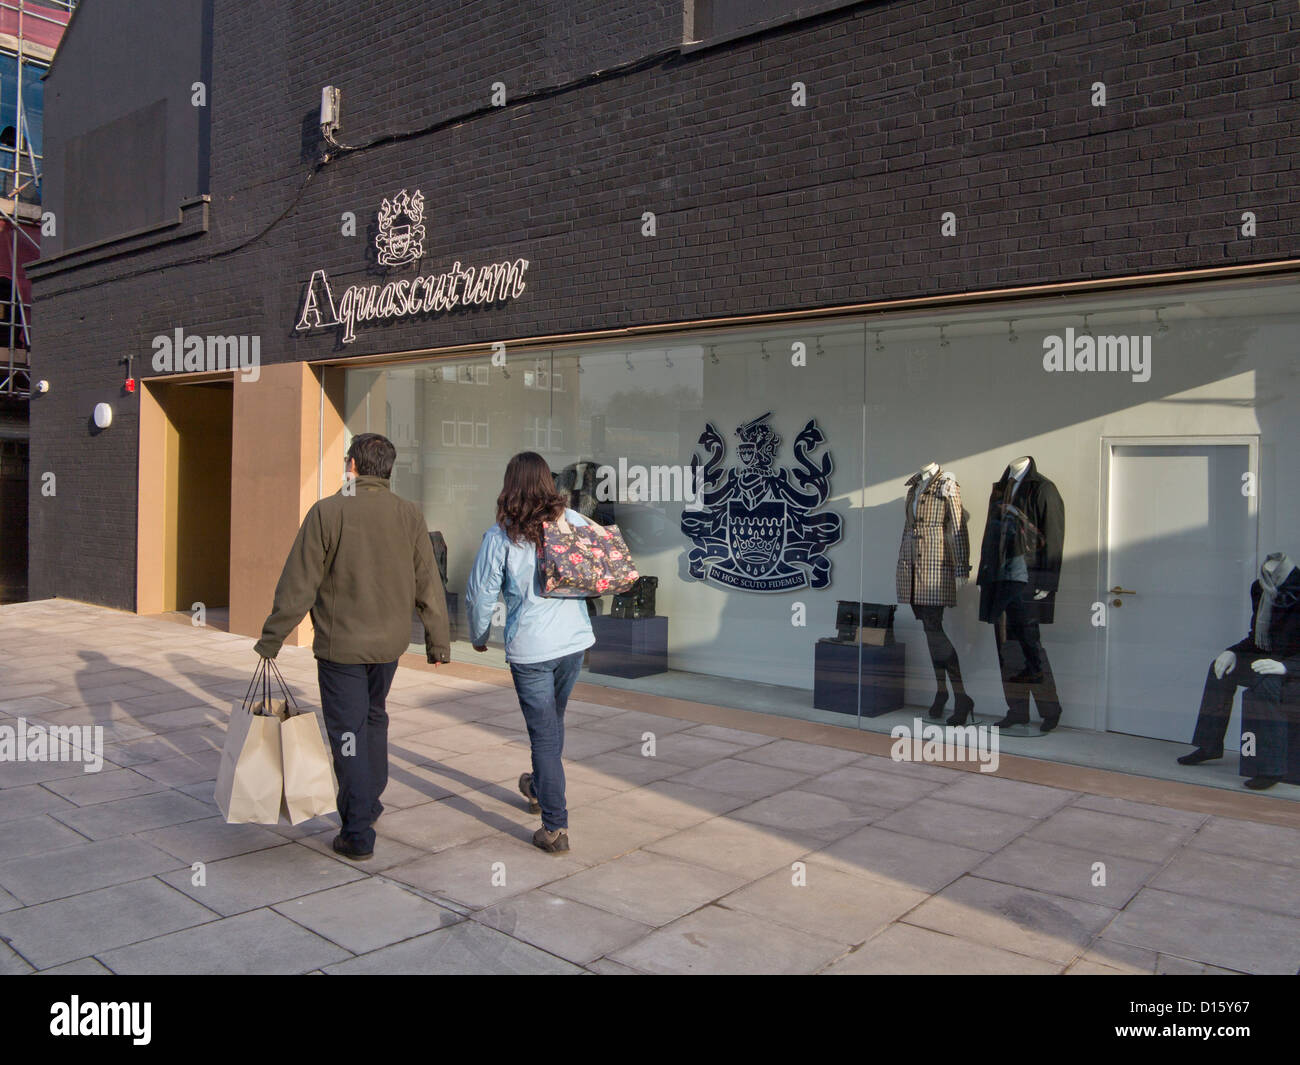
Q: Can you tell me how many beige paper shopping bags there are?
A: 2